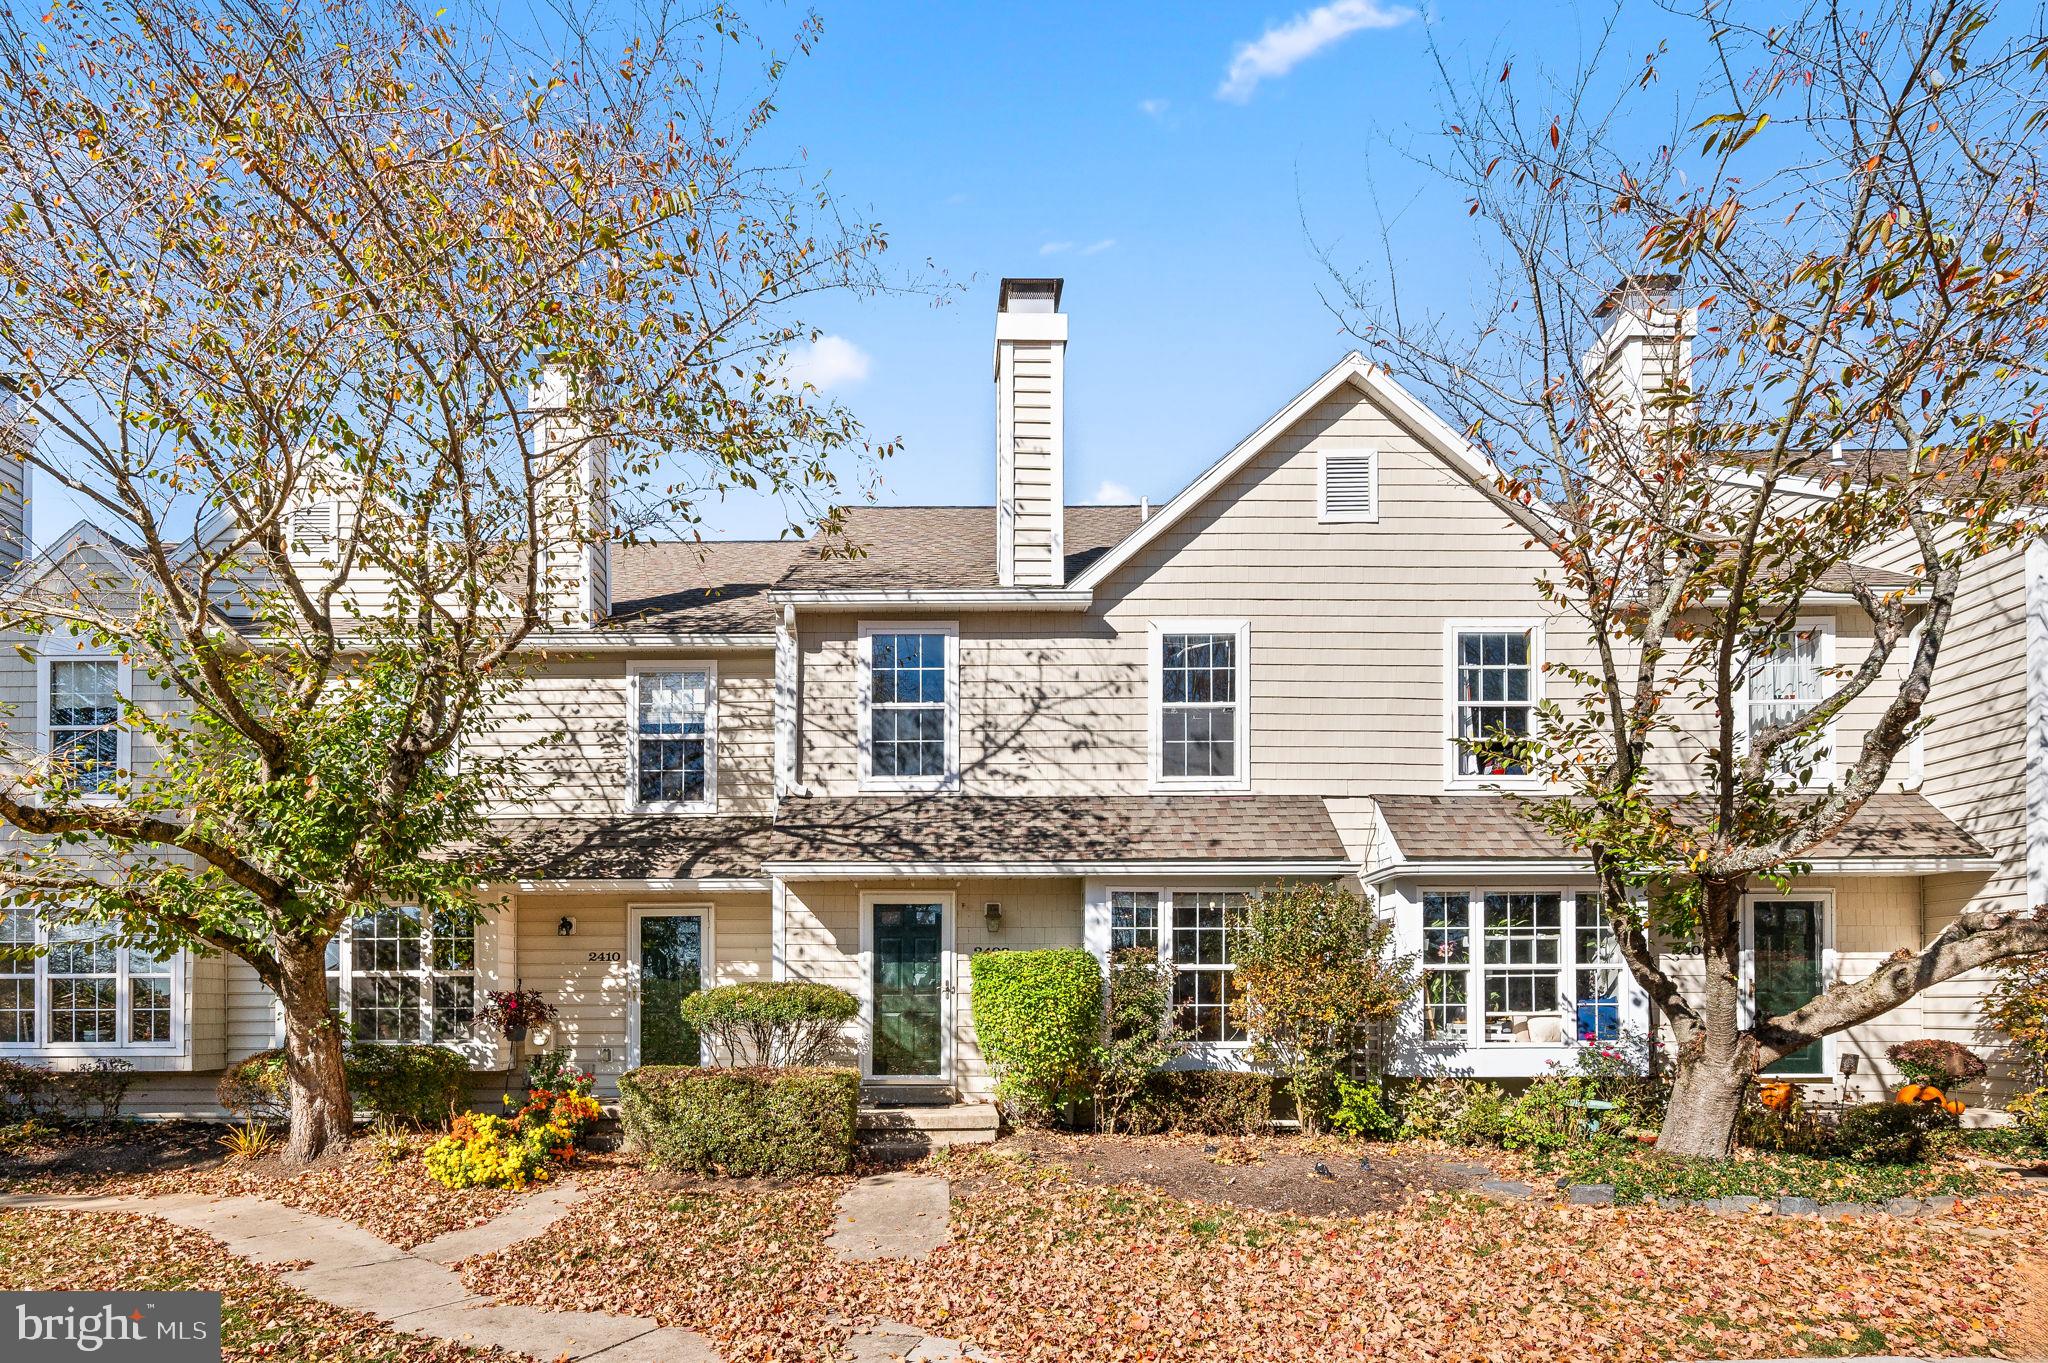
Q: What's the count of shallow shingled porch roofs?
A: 3